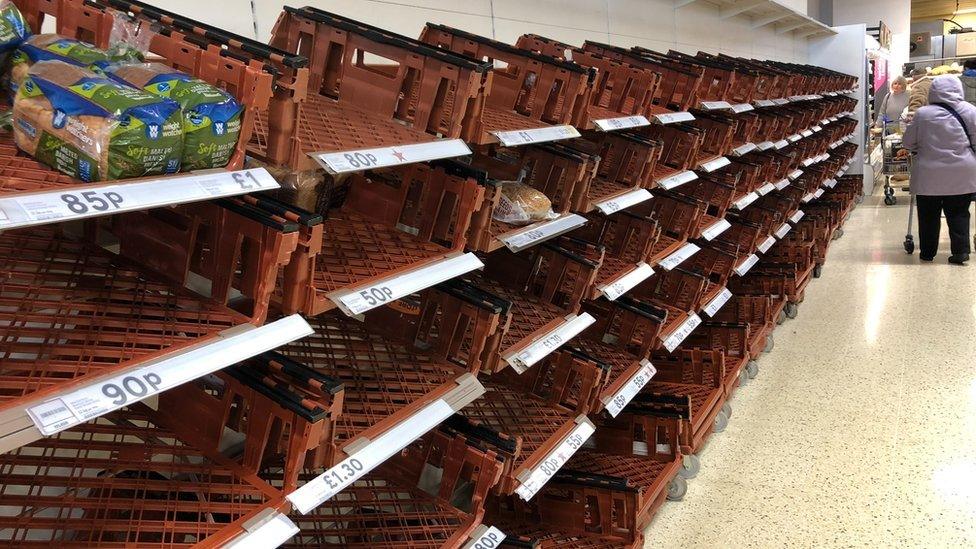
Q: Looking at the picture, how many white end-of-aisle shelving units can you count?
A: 1